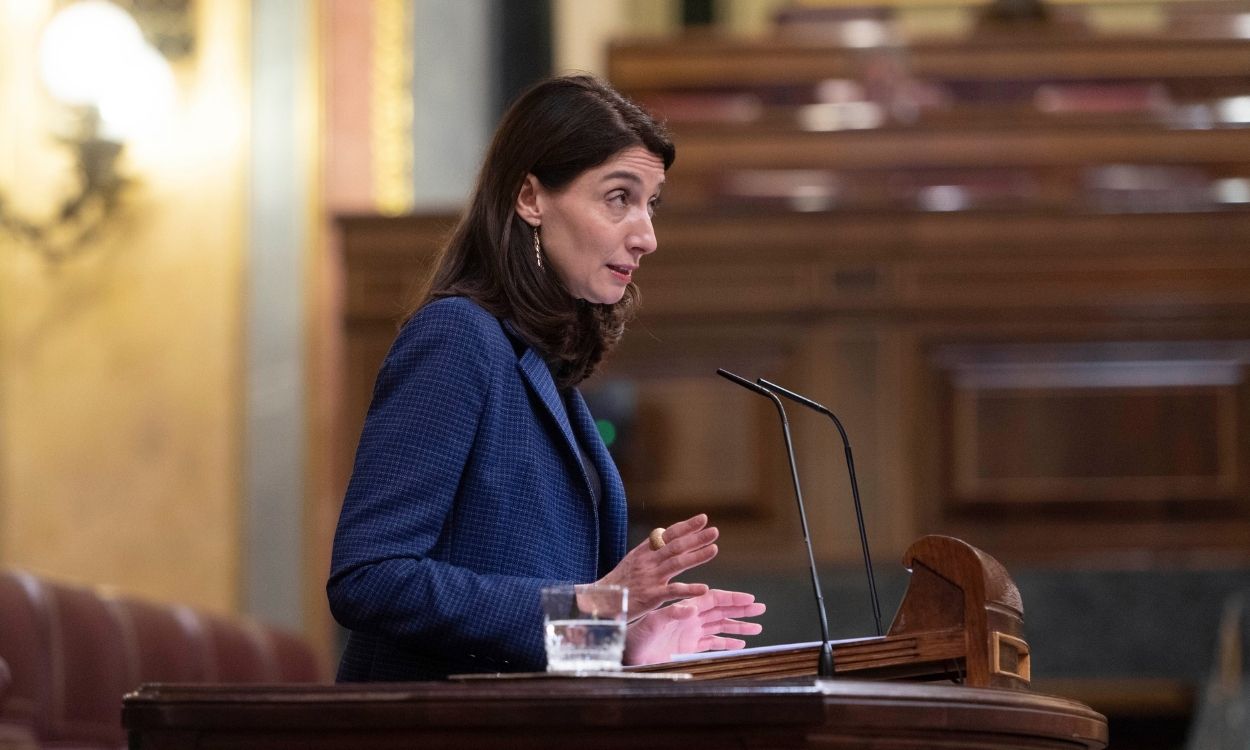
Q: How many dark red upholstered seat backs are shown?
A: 5